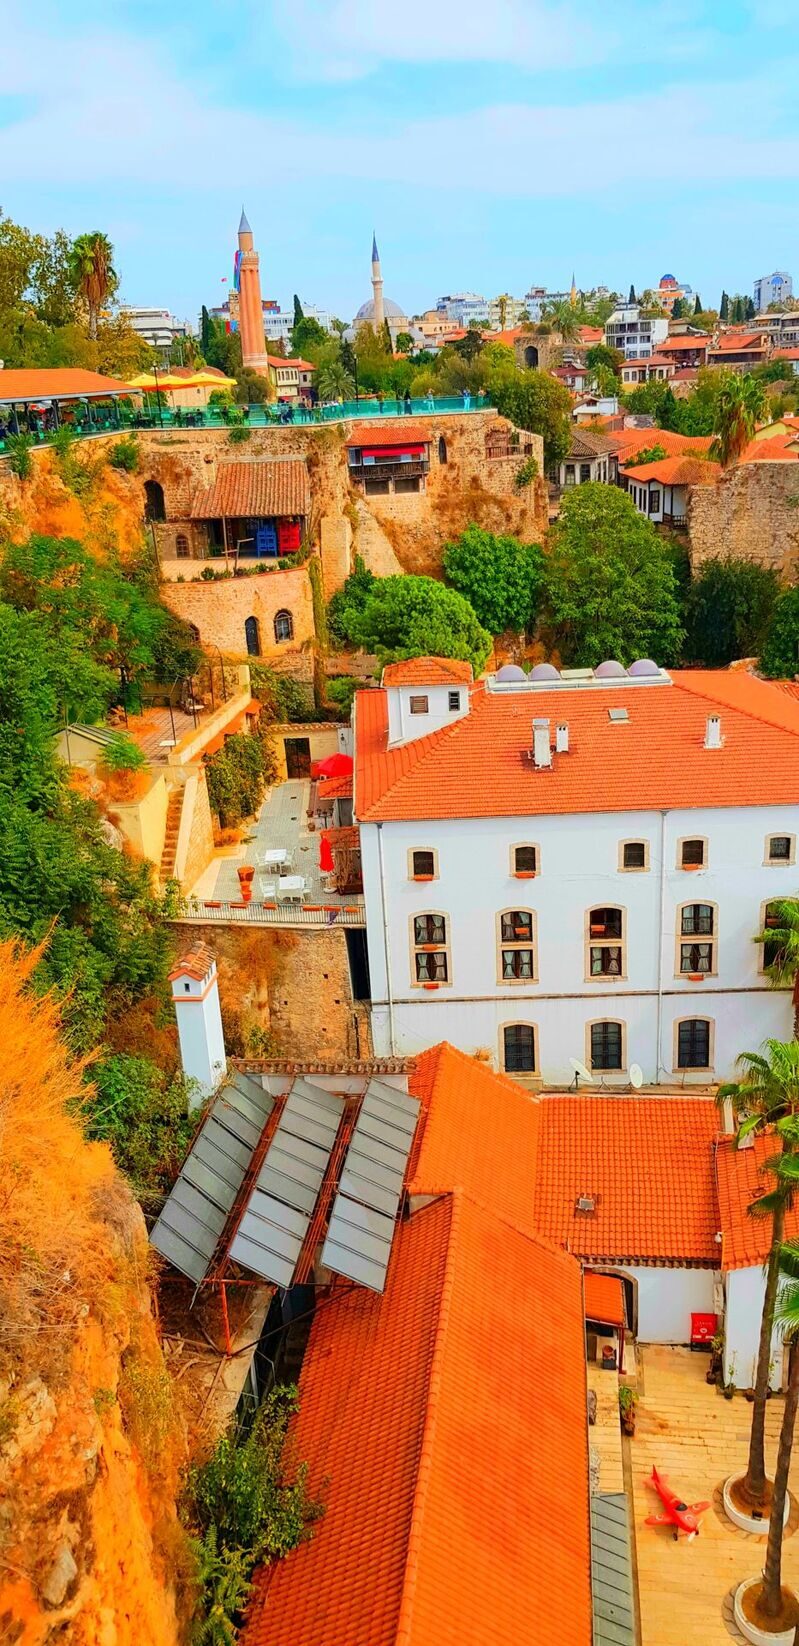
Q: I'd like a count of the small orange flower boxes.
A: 15